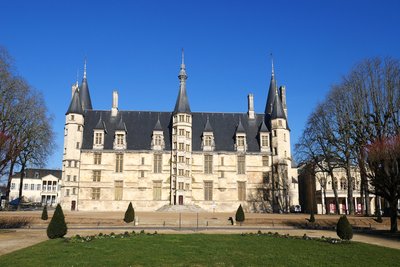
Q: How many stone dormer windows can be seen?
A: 6